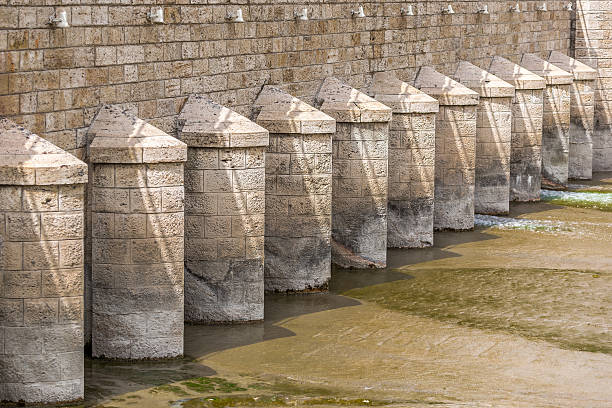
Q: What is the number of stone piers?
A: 11